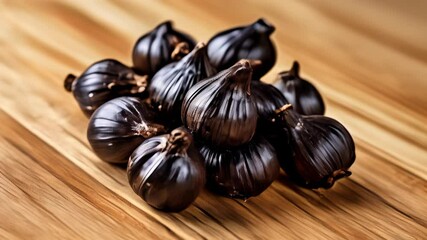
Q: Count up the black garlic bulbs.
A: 11